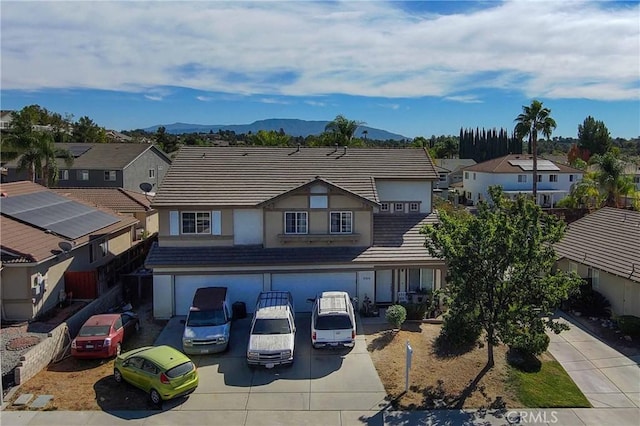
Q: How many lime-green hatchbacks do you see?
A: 1